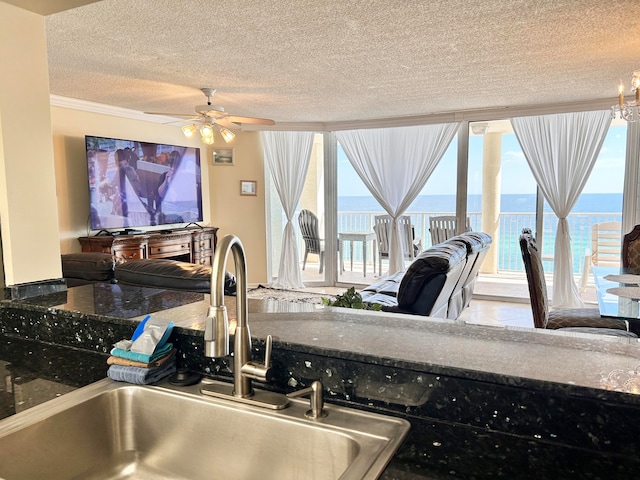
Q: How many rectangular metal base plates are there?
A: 1